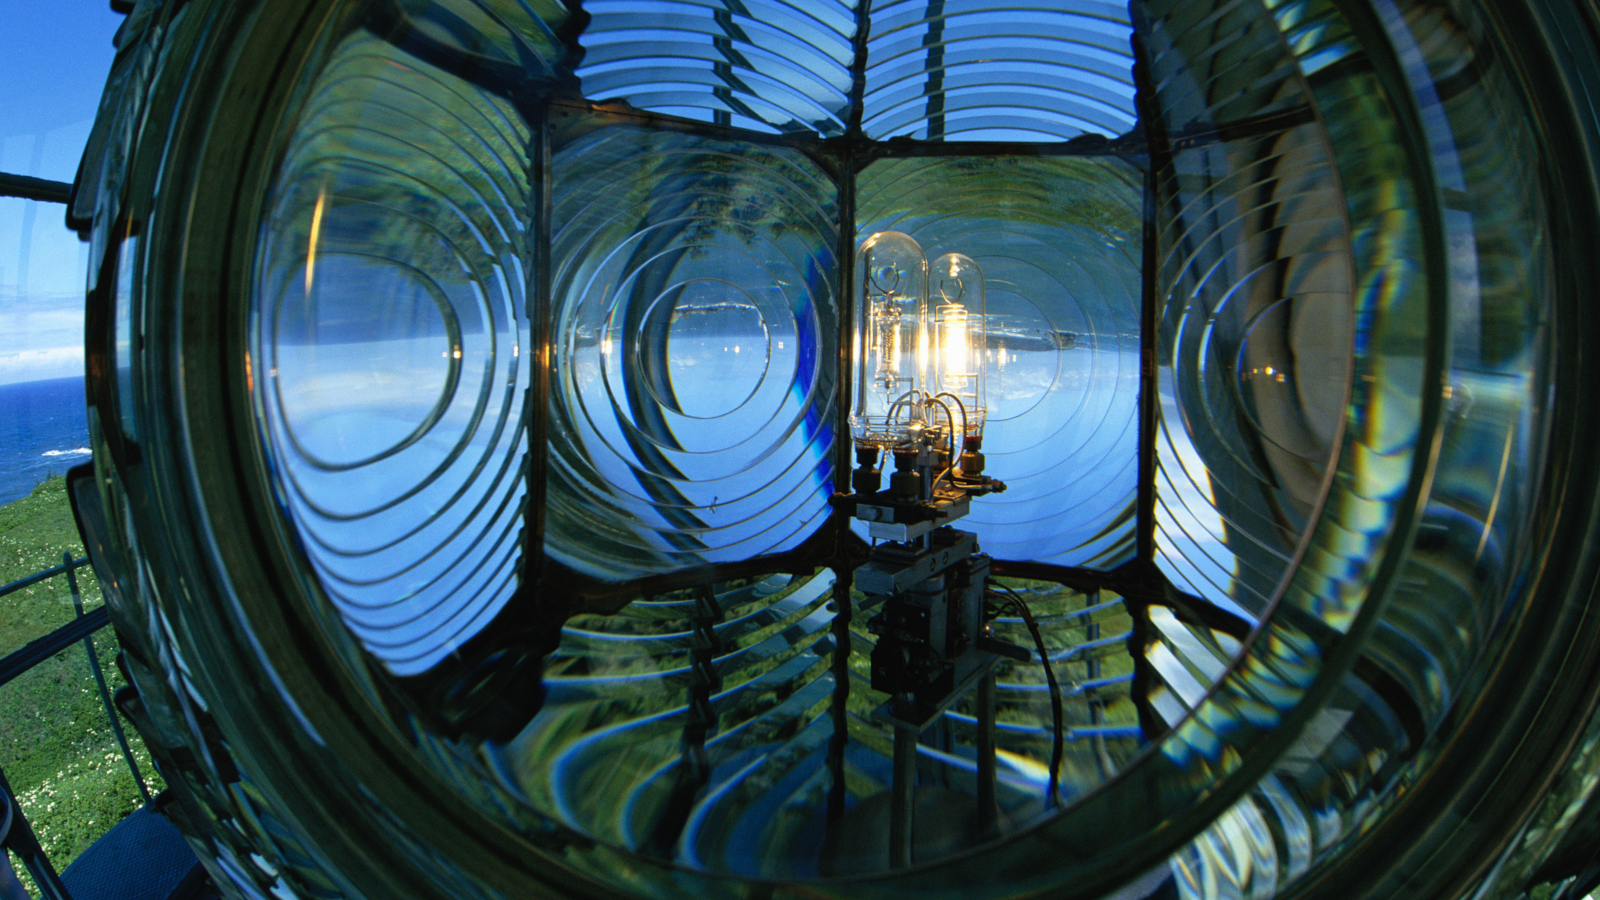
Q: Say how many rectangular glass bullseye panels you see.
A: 4